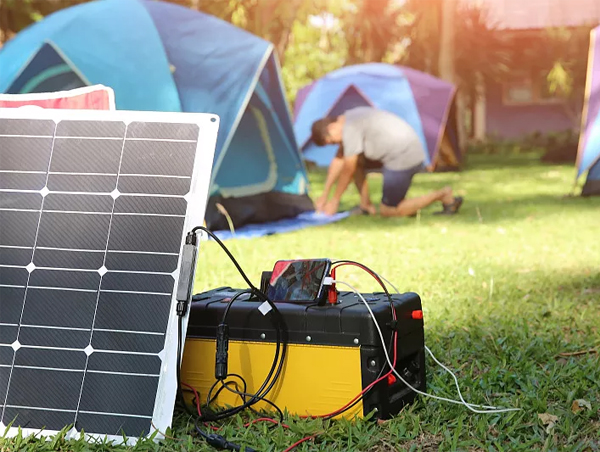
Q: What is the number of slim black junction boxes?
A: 1